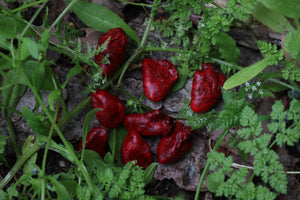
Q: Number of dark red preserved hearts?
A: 8